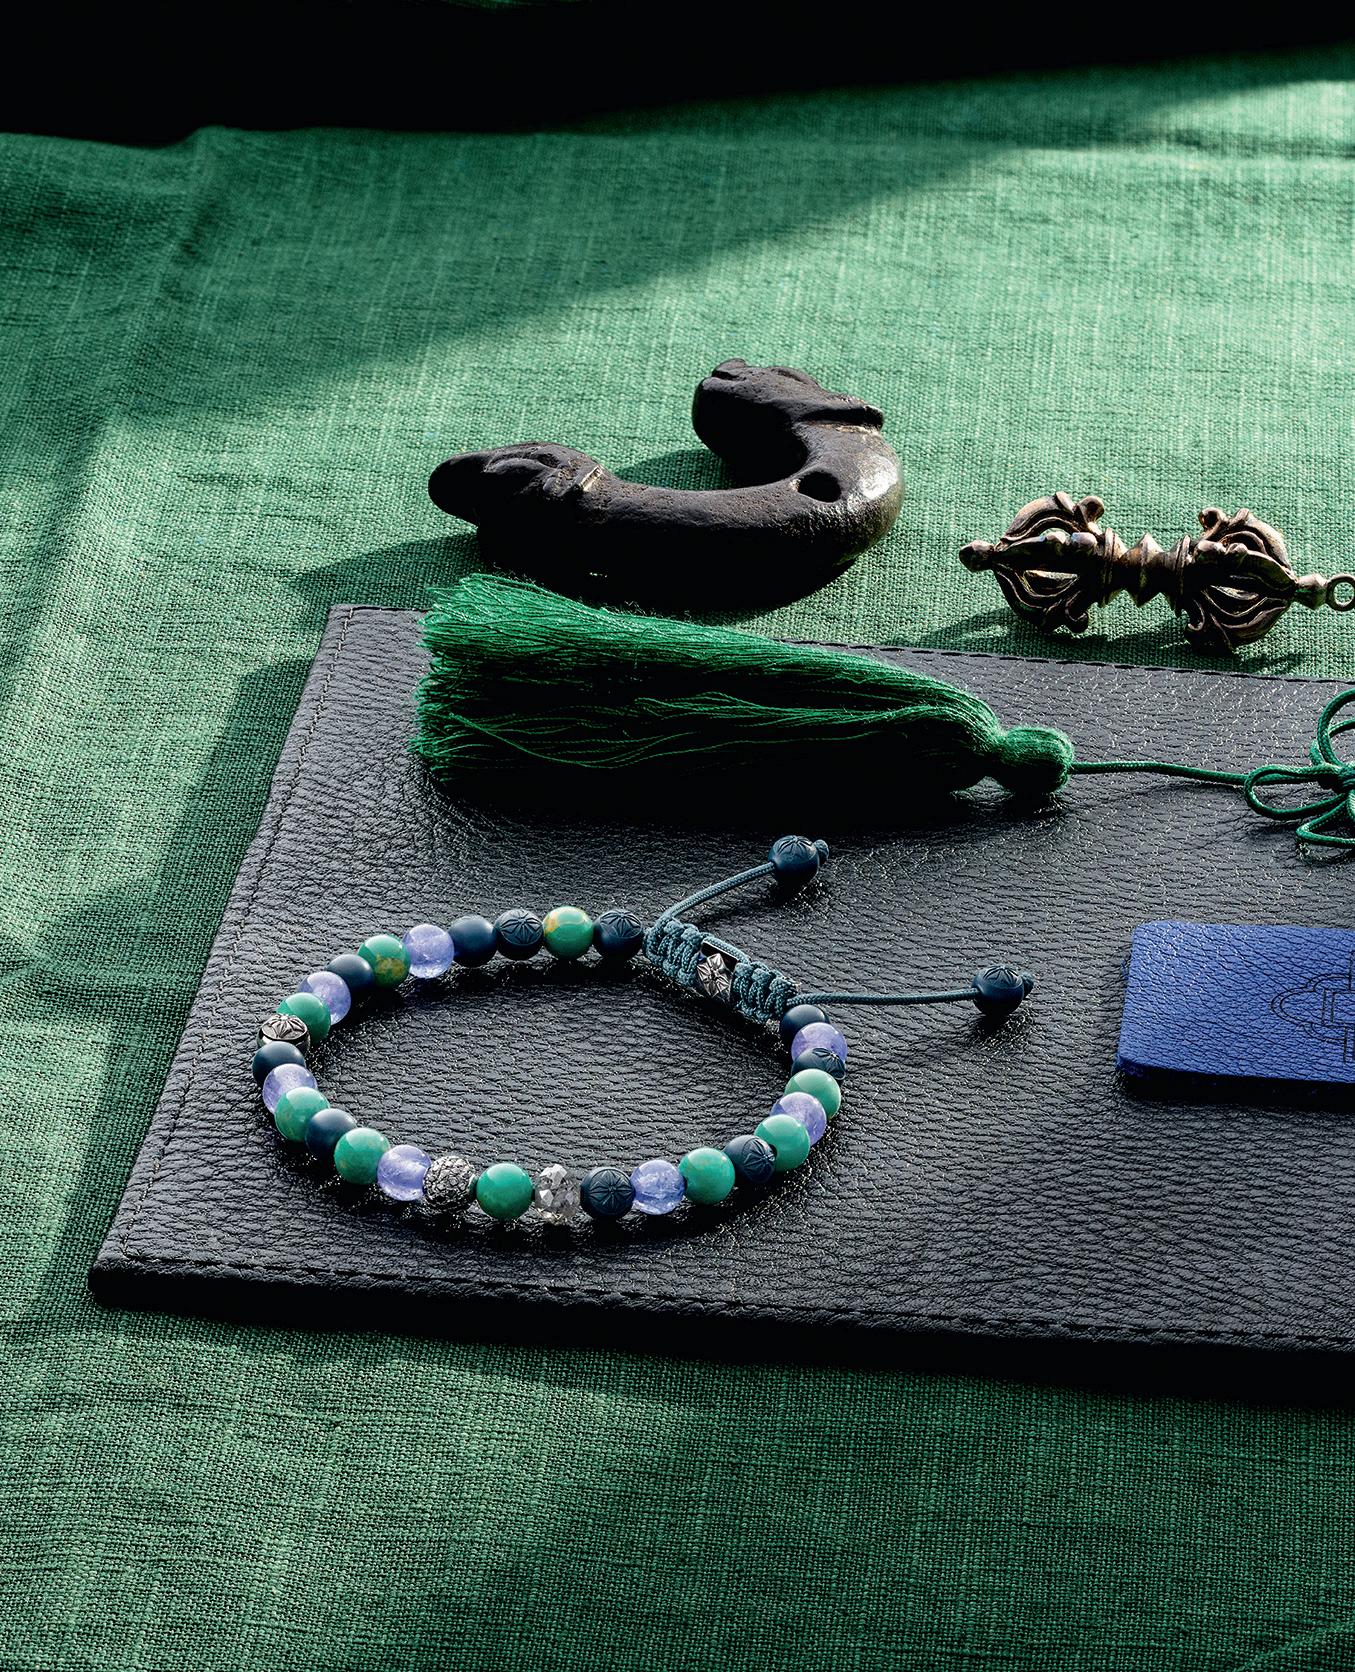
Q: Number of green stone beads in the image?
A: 9